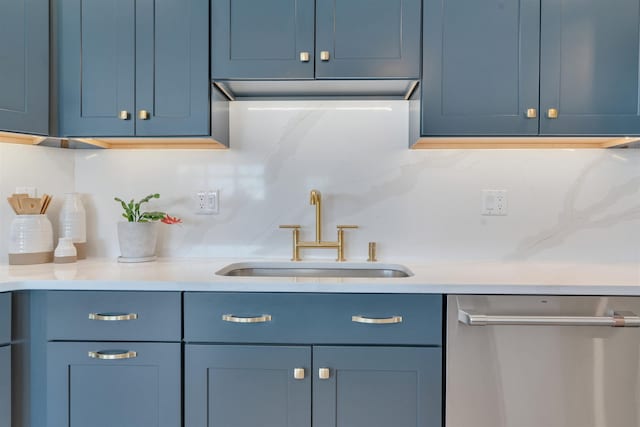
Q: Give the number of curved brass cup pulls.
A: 4